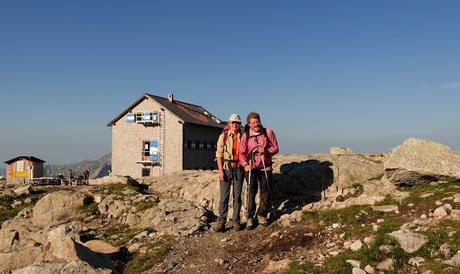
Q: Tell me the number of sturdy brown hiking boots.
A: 4